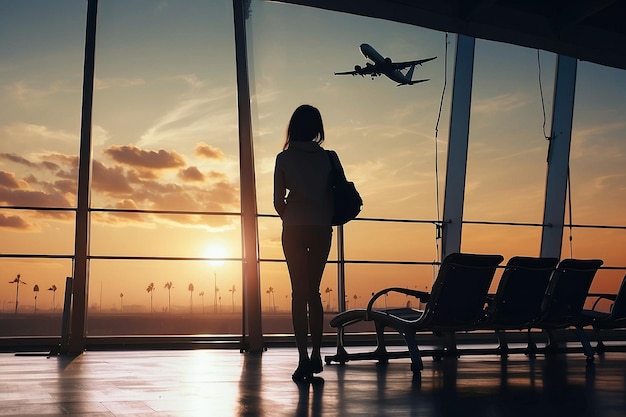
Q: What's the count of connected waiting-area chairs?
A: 4